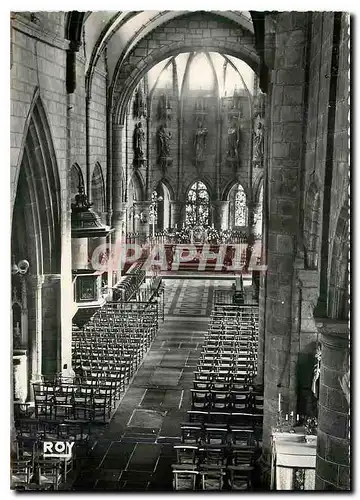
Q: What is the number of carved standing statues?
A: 5